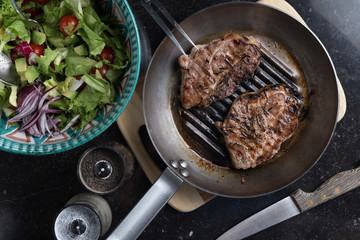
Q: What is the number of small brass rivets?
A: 3